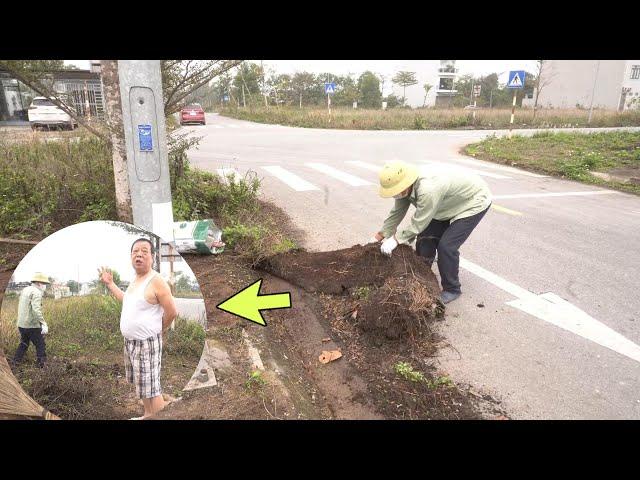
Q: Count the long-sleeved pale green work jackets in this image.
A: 2